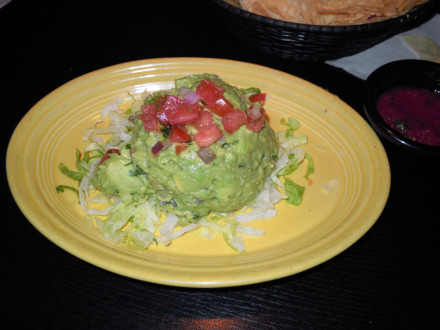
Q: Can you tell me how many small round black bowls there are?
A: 1